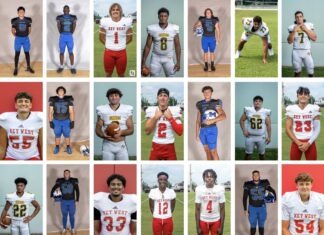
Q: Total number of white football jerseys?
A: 14